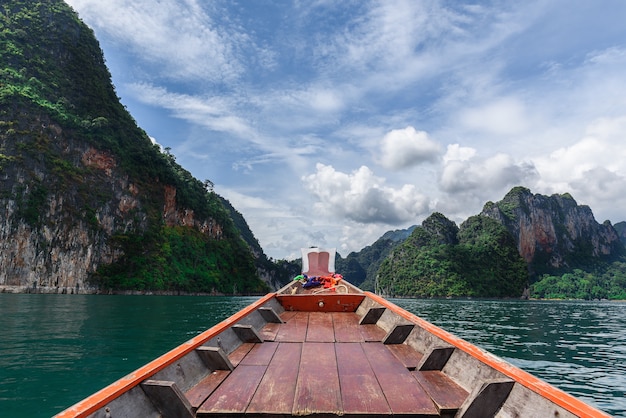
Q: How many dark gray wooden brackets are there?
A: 8